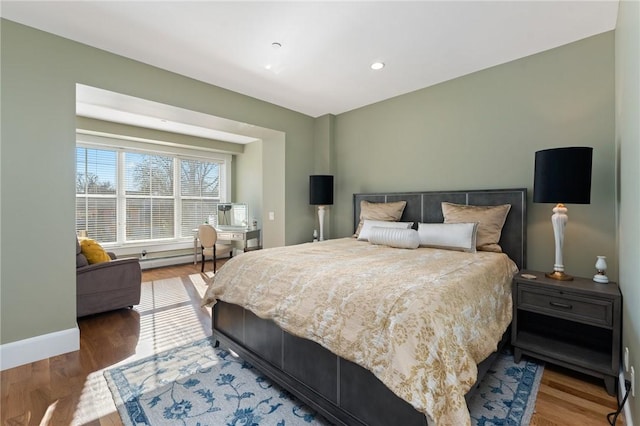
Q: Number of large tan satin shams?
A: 2